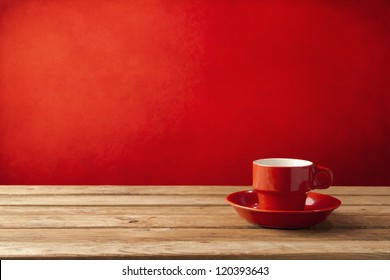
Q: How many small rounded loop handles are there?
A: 1